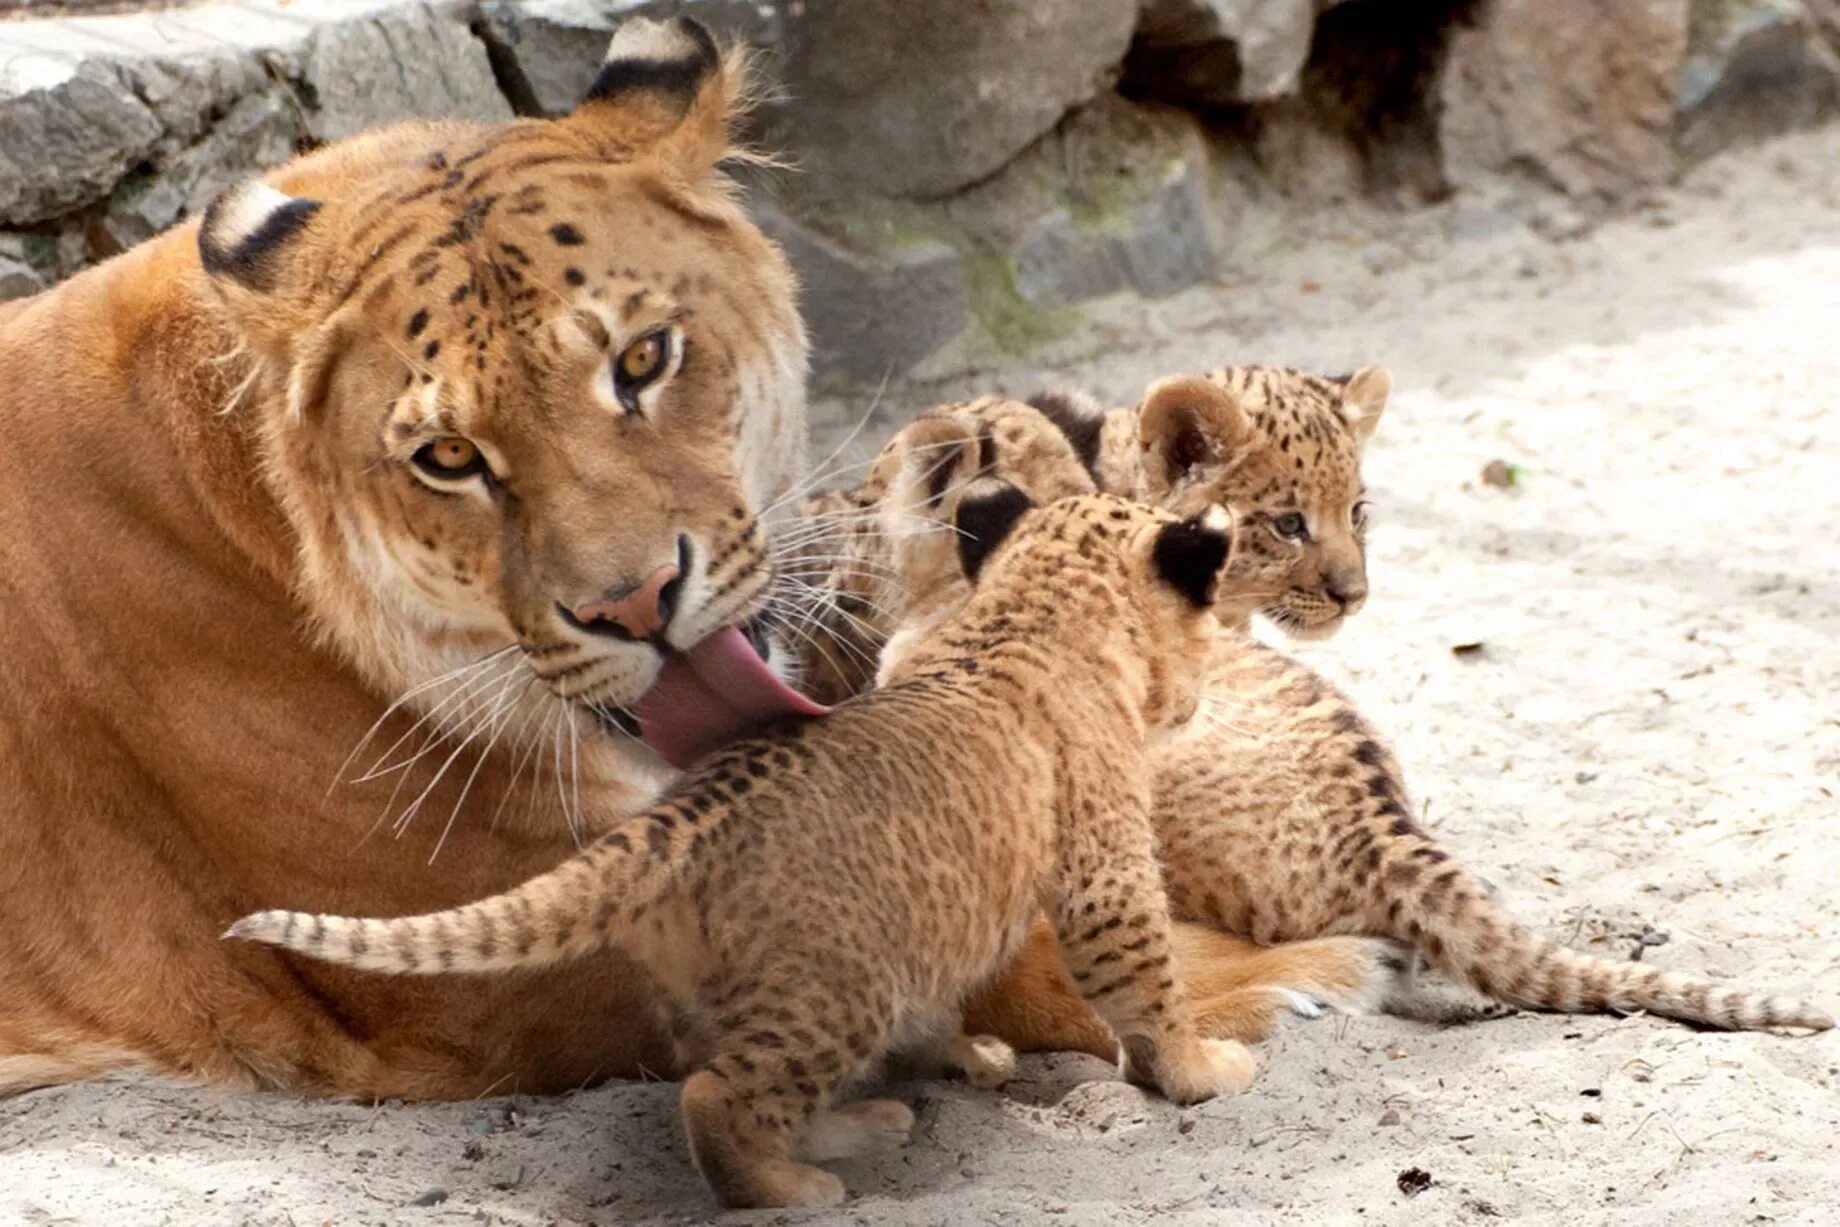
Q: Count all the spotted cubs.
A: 3